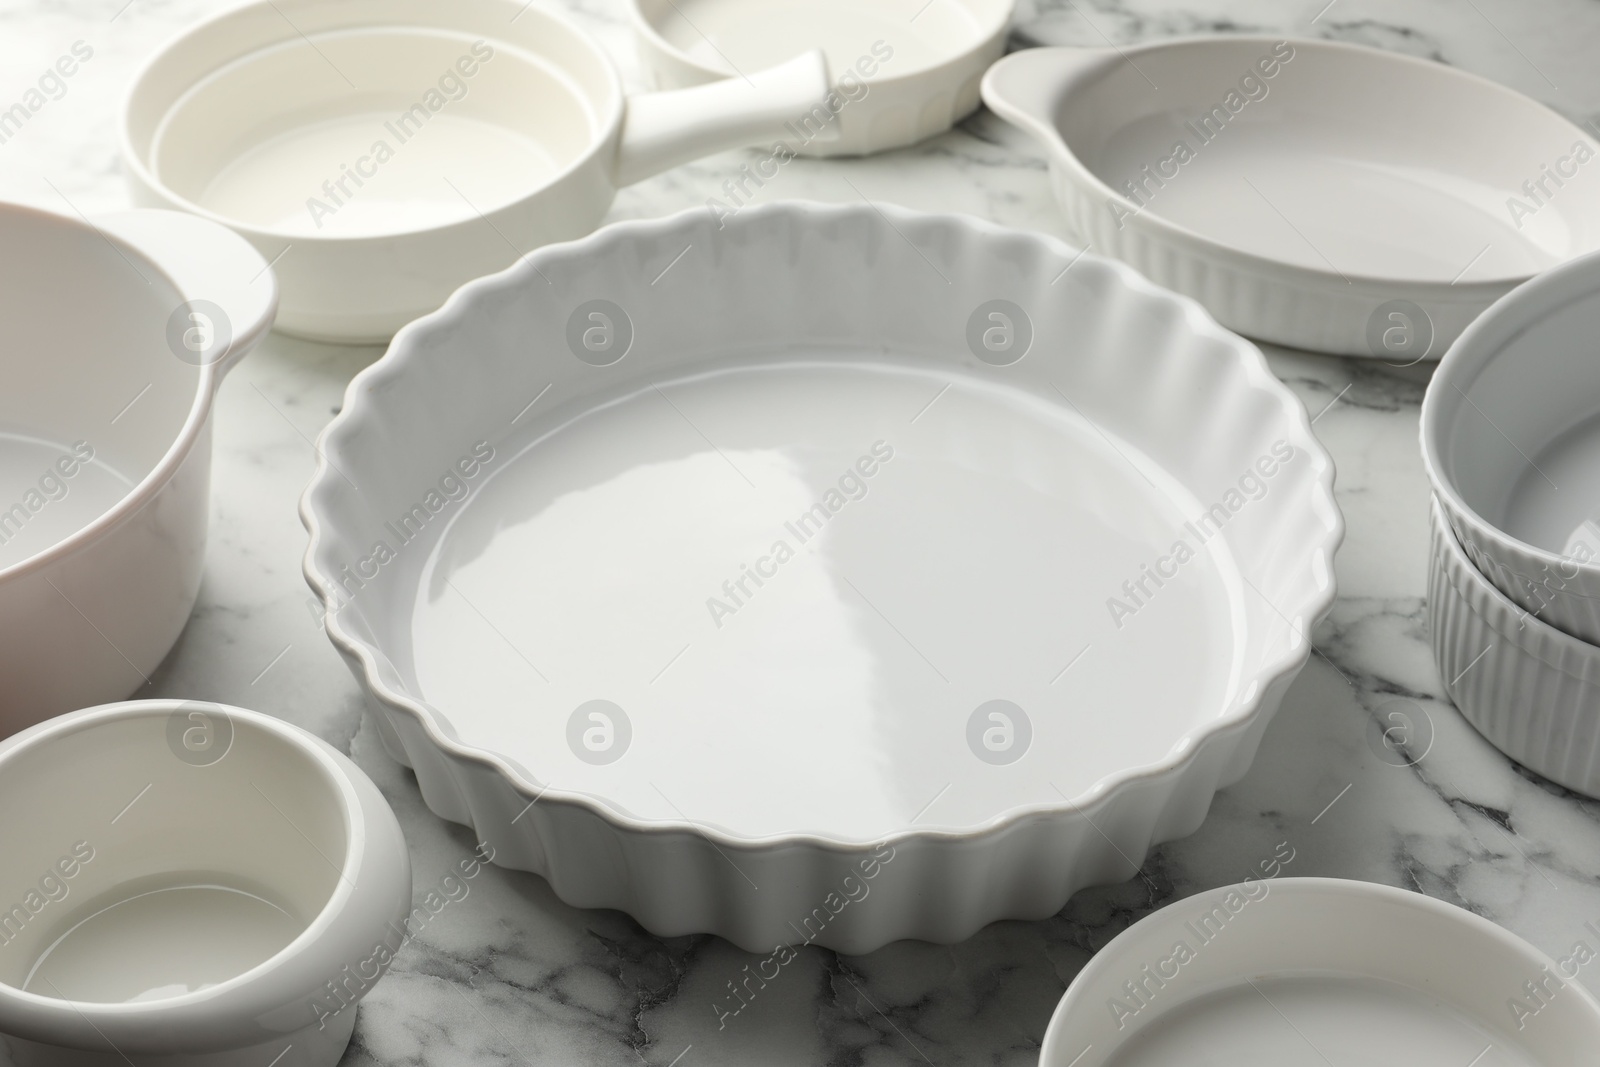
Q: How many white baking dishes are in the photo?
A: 9